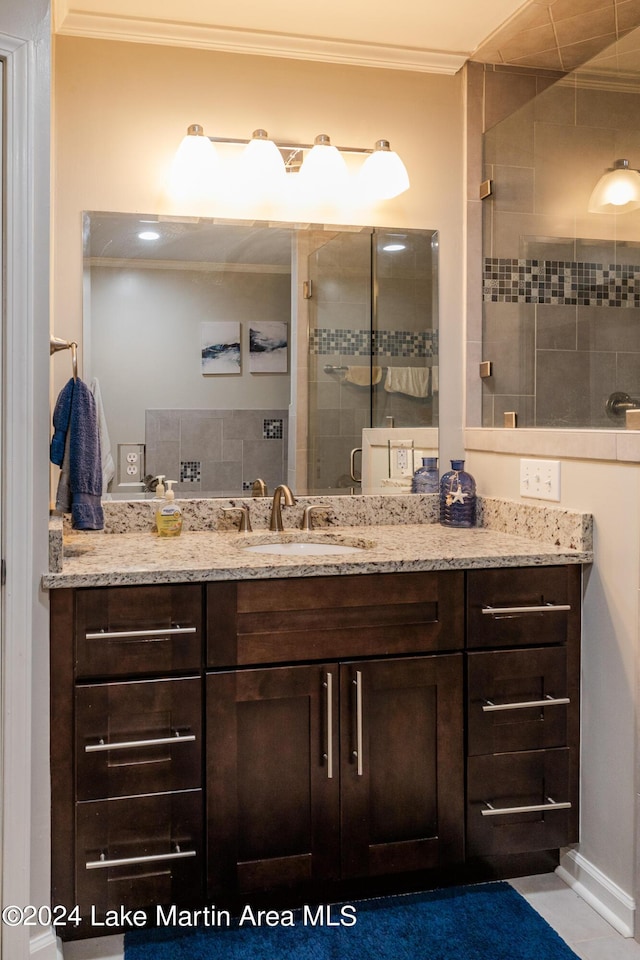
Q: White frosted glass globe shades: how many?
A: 4